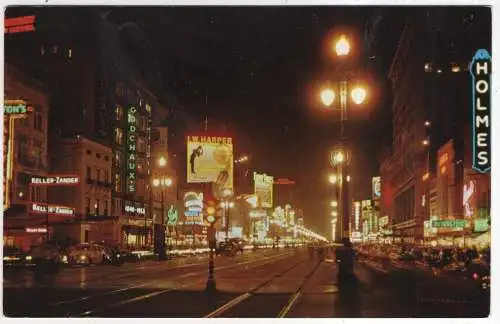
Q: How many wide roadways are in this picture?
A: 1